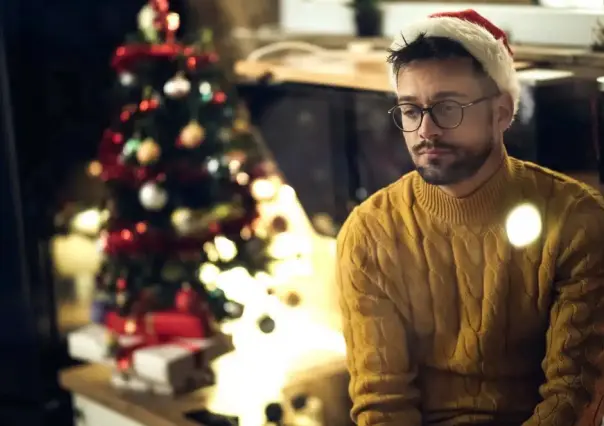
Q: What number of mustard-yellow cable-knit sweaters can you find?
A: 1